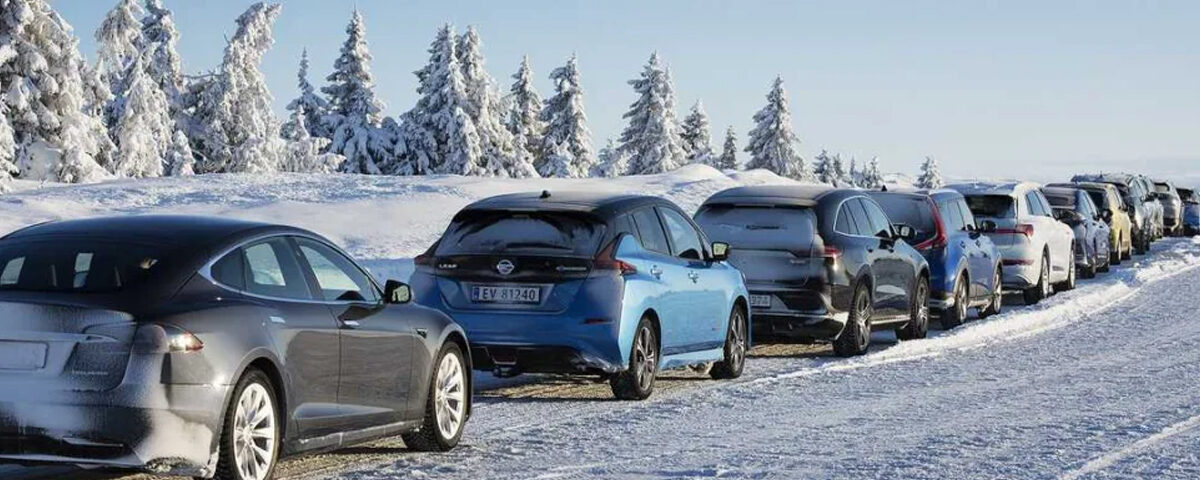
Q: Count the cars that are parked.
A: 11